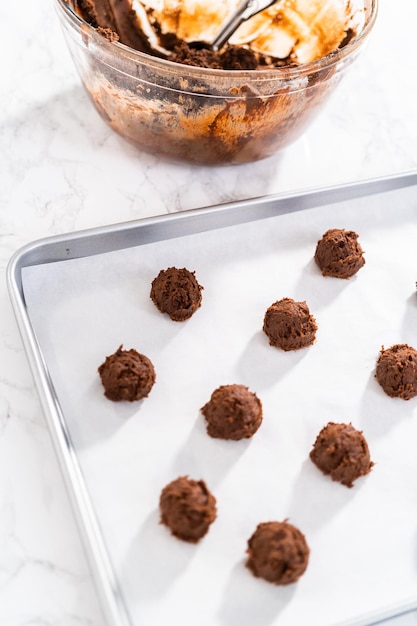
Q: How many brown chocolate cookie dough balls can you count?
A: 9